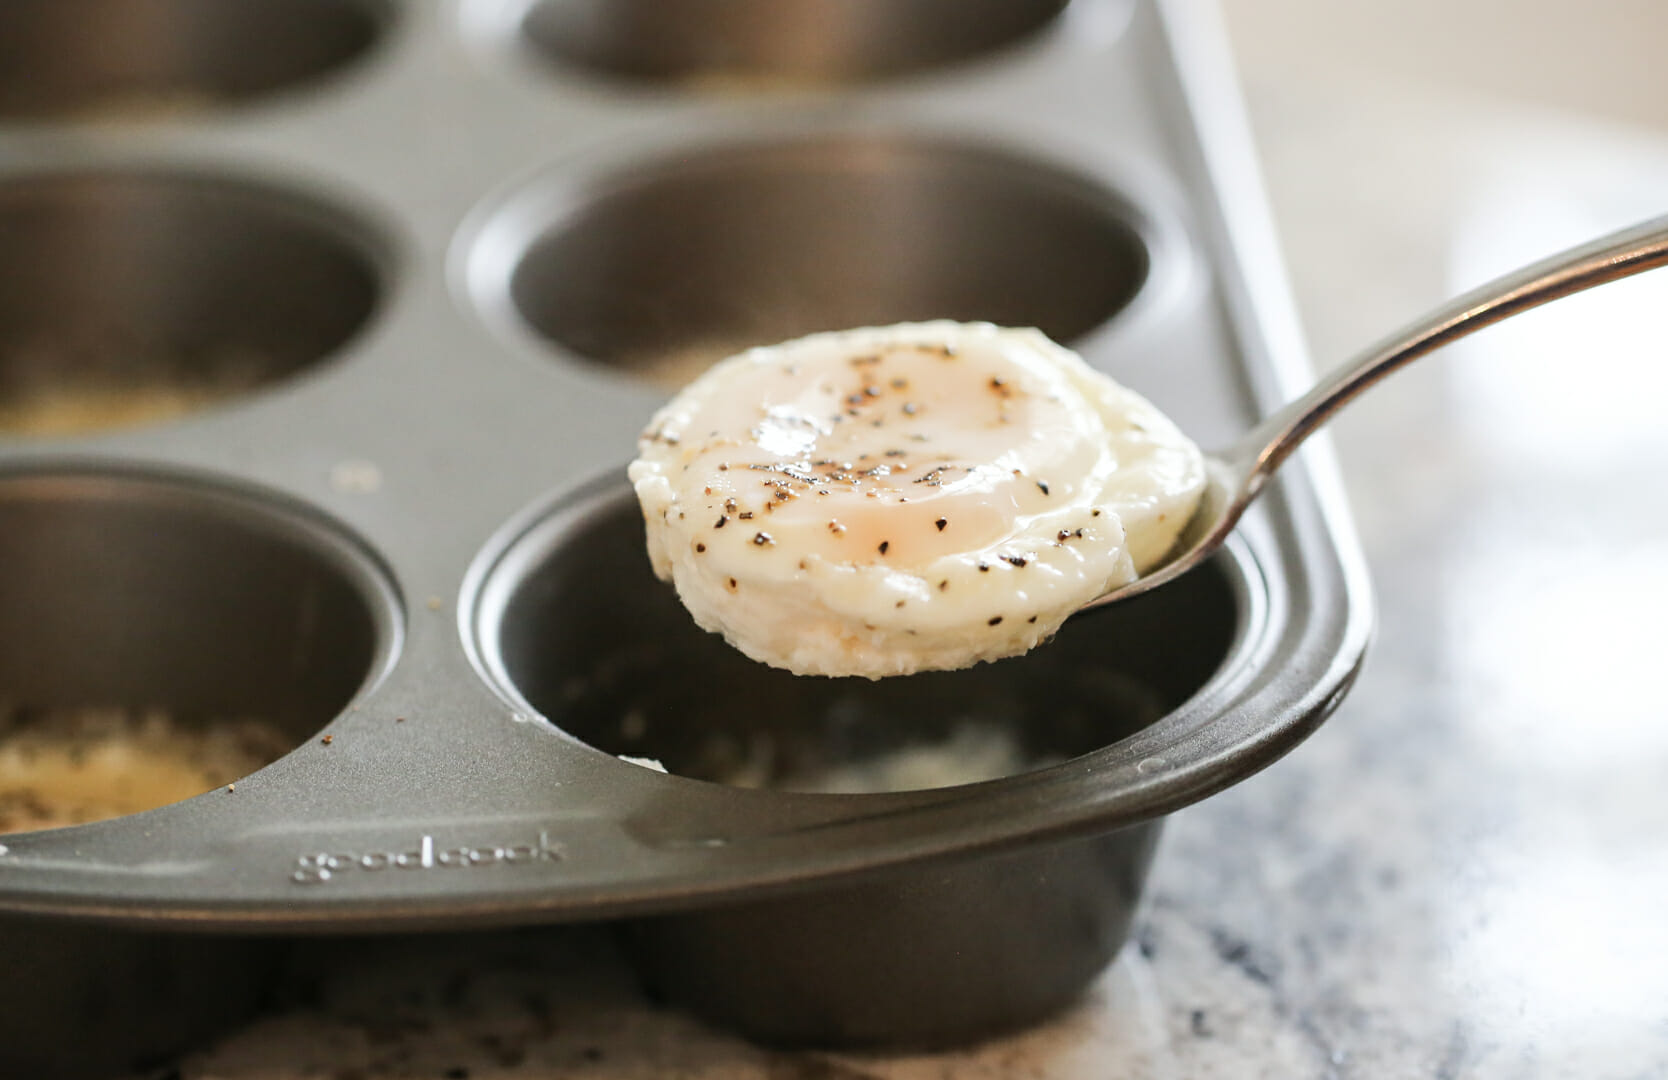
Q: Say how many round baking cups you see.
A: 6